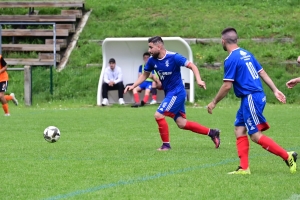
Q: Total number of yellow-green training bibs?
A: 2